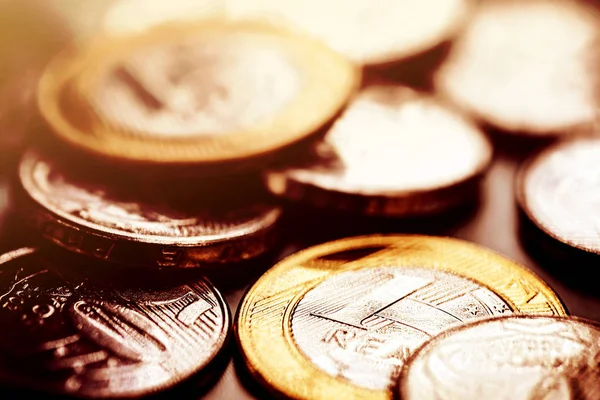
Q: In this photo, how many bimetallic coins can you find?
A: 2